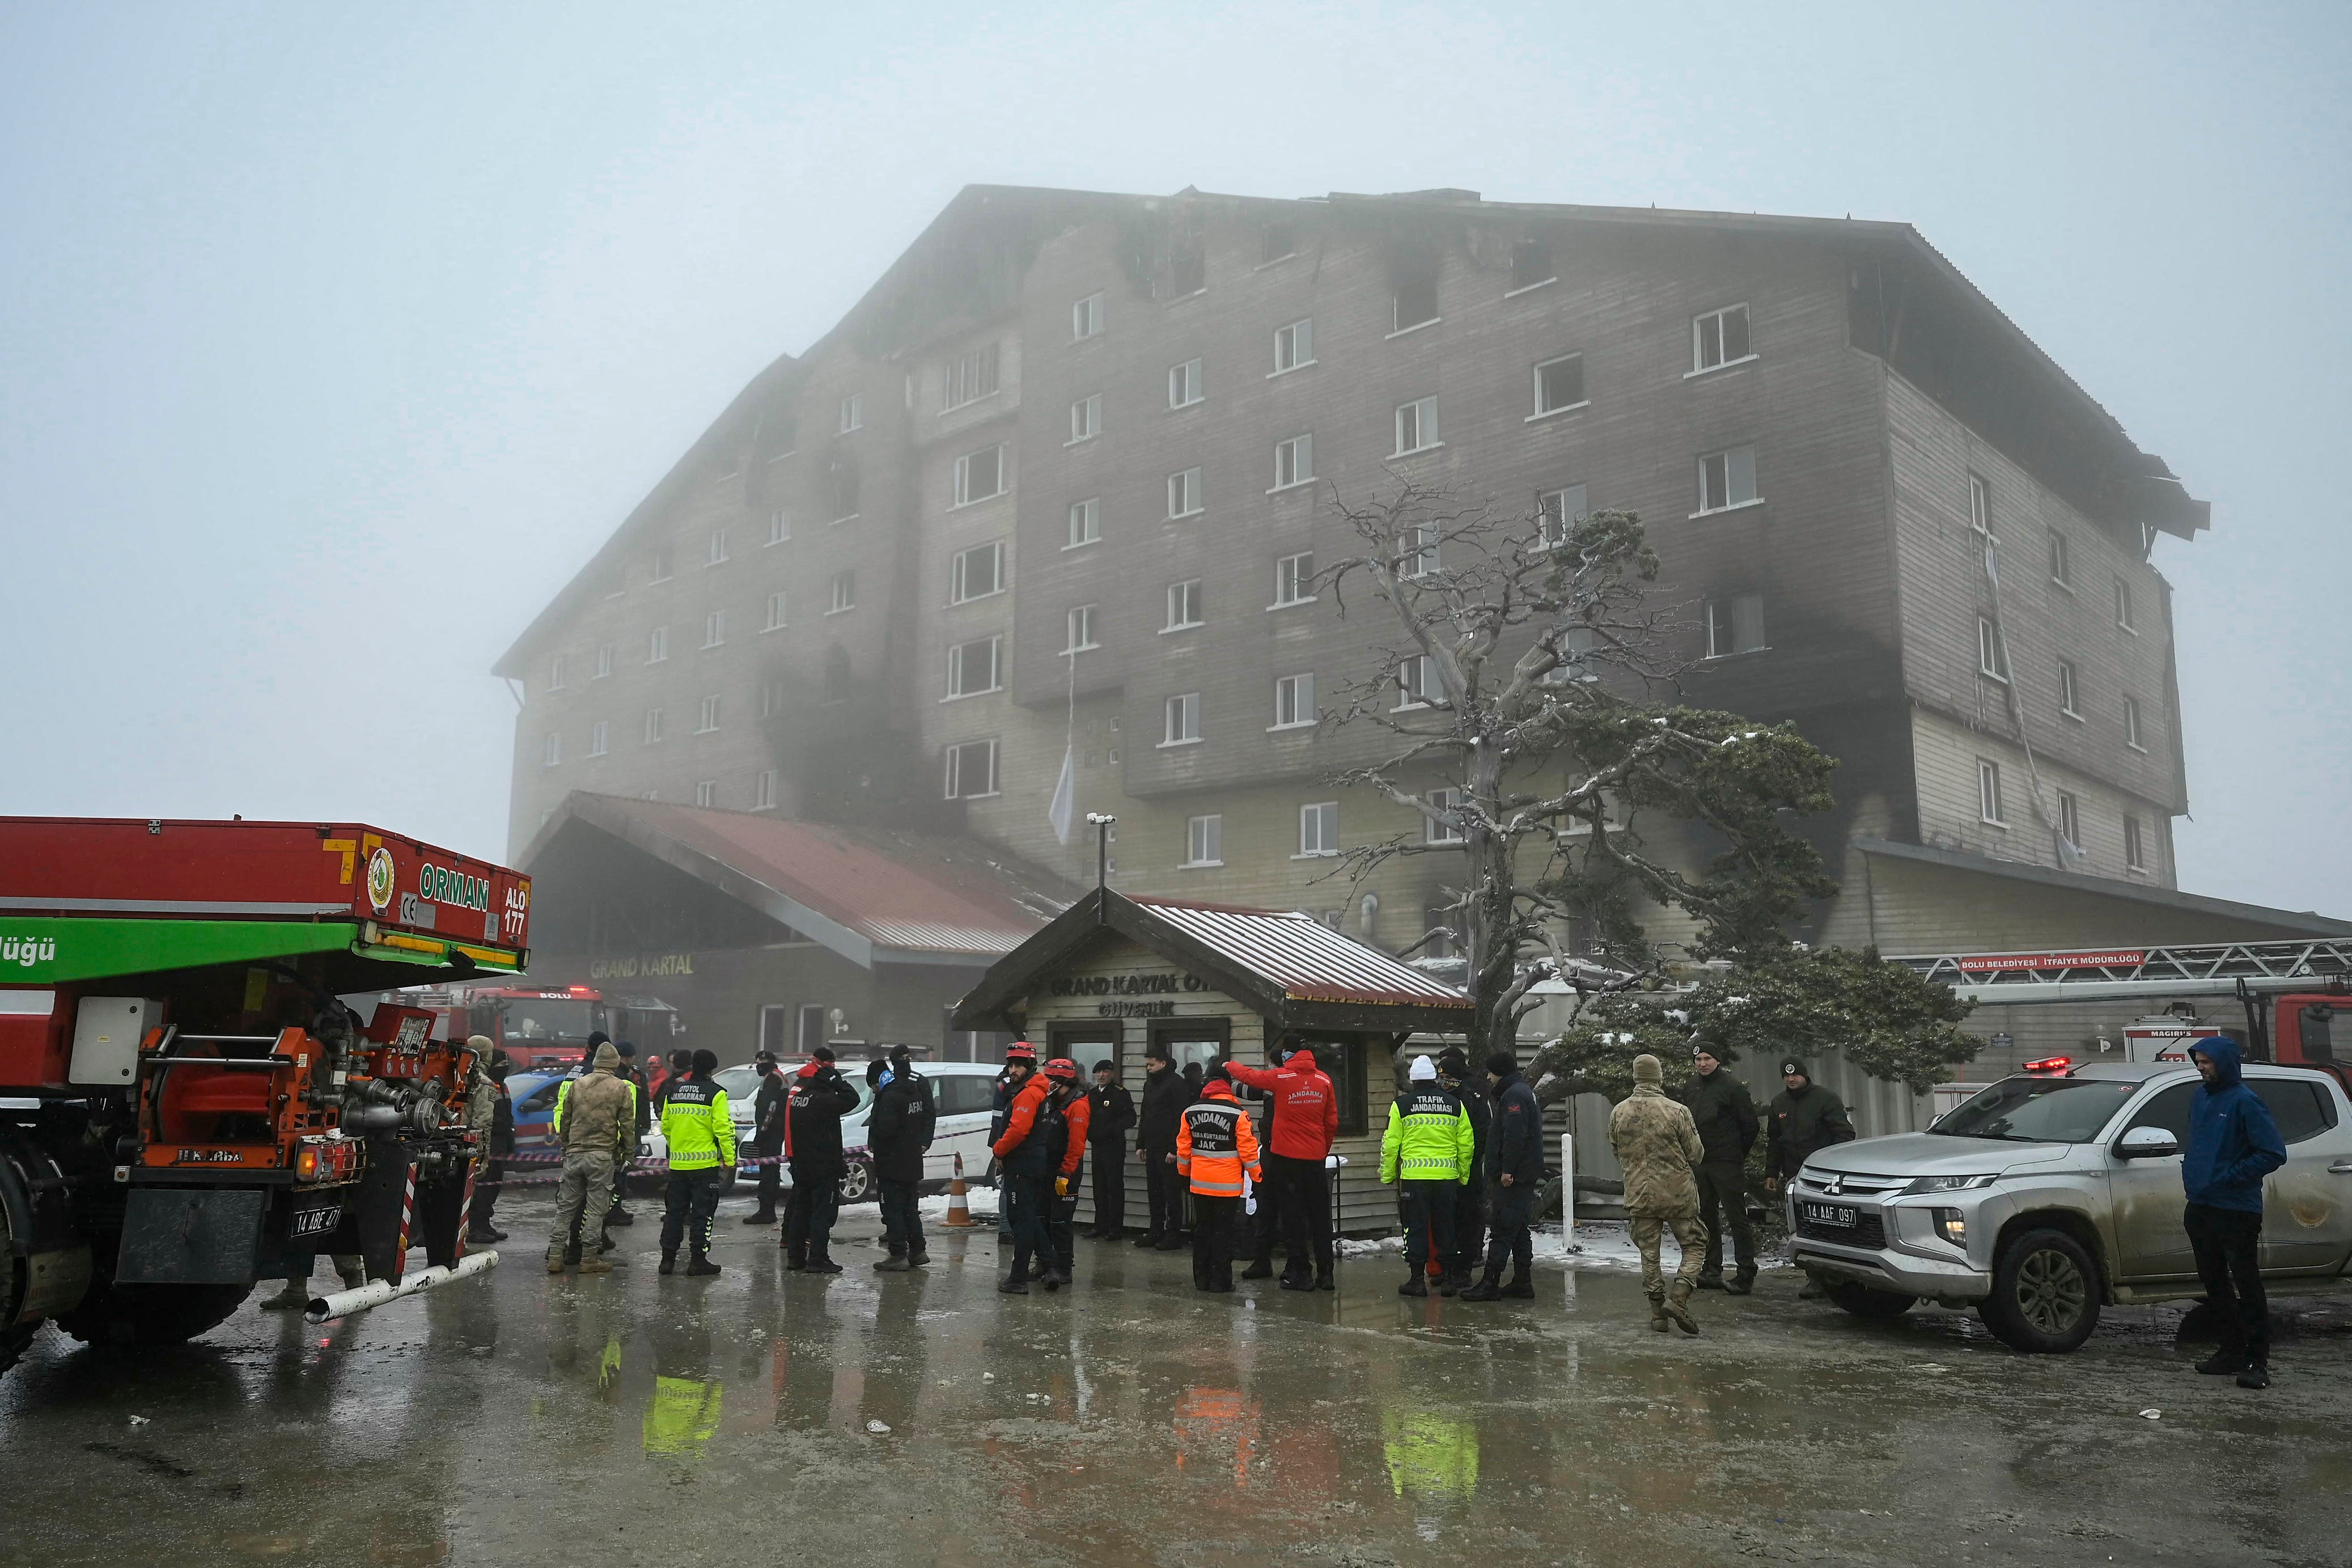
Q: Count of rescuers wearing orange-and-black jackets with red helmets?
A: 2